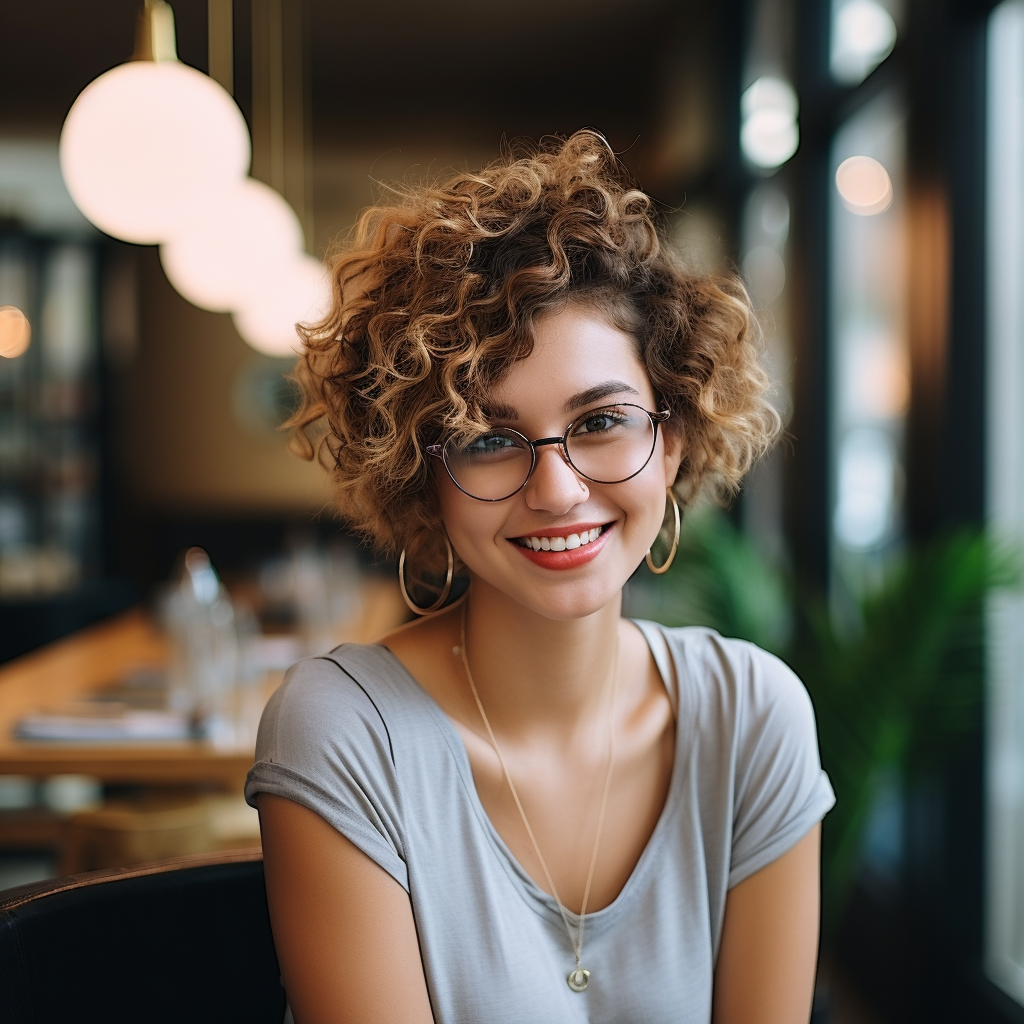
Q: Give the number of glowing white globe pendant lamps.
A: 3